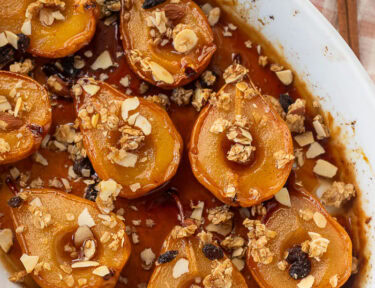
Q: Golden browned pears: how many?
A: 8